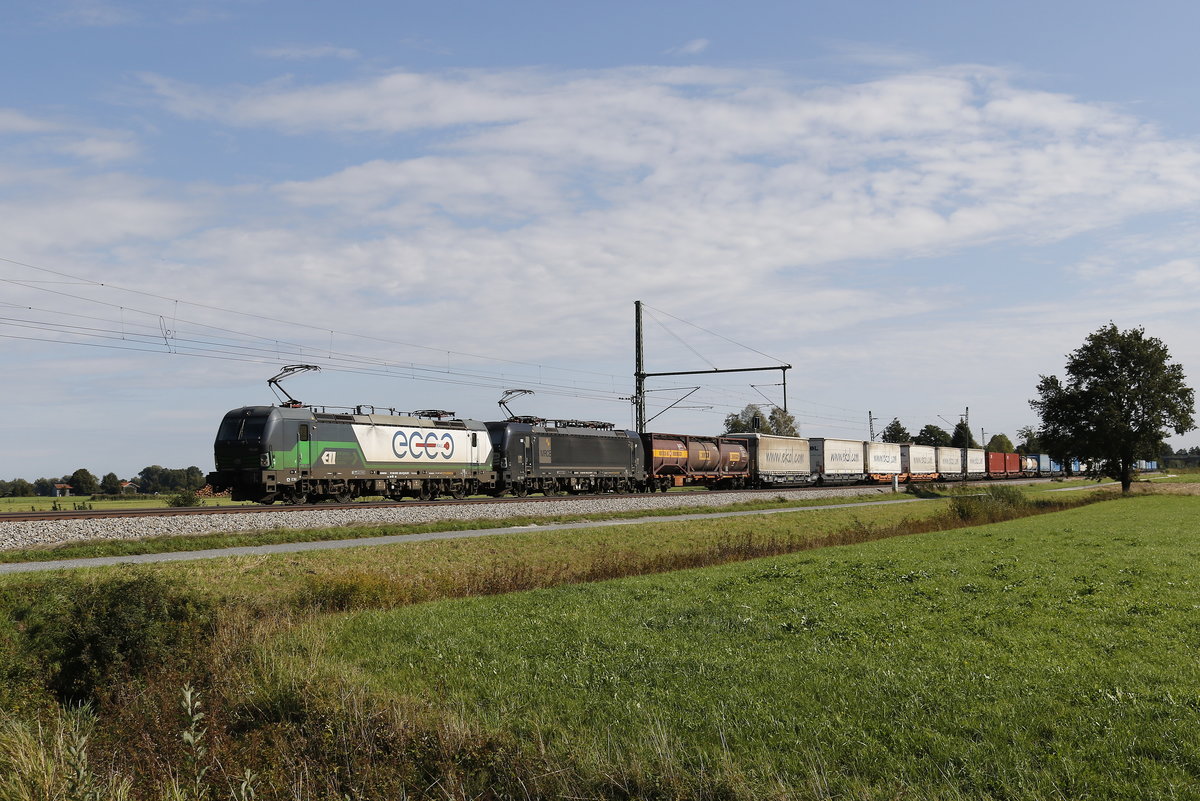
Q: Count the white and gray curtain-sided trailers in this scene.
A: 6